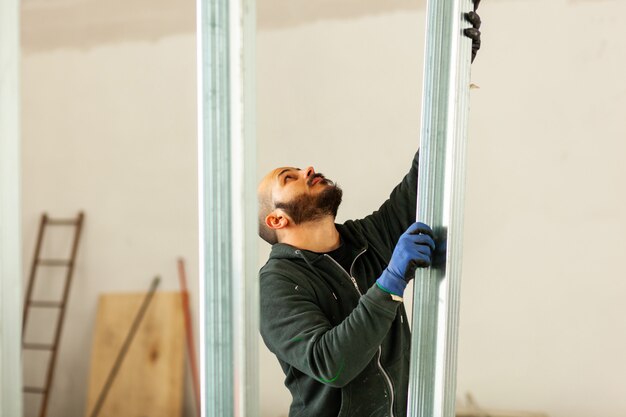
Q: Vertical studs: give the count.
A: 3